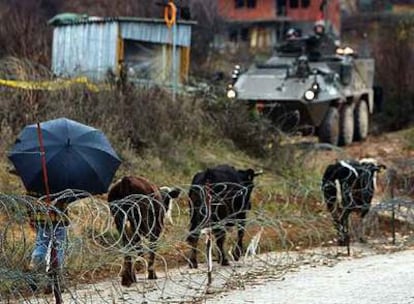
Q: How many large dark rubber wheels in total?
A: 3